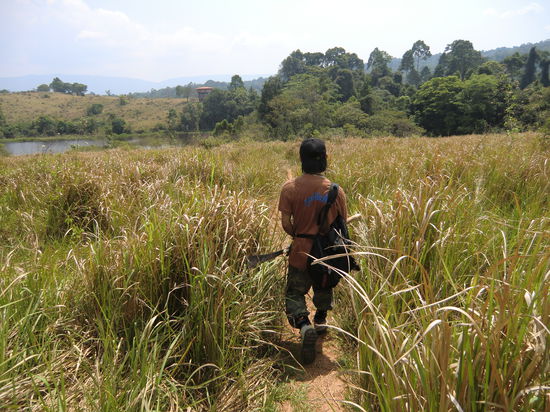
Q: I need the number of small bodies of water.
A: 1